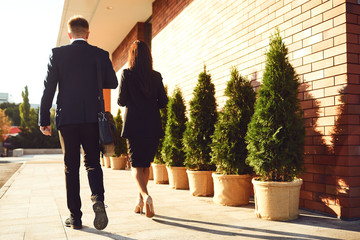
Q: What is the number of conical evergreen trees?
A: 6